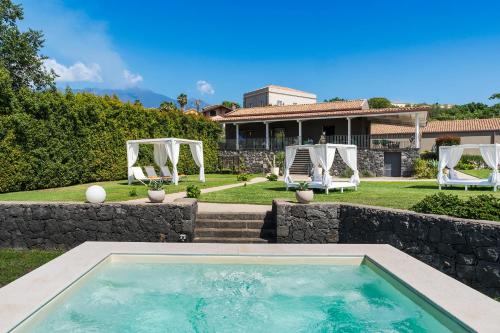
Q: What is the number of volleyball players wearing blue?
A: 0